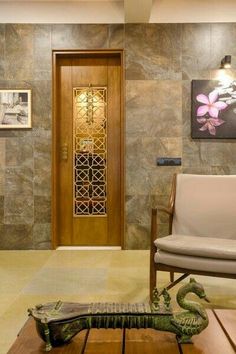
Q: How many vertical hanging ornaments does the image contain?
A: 1